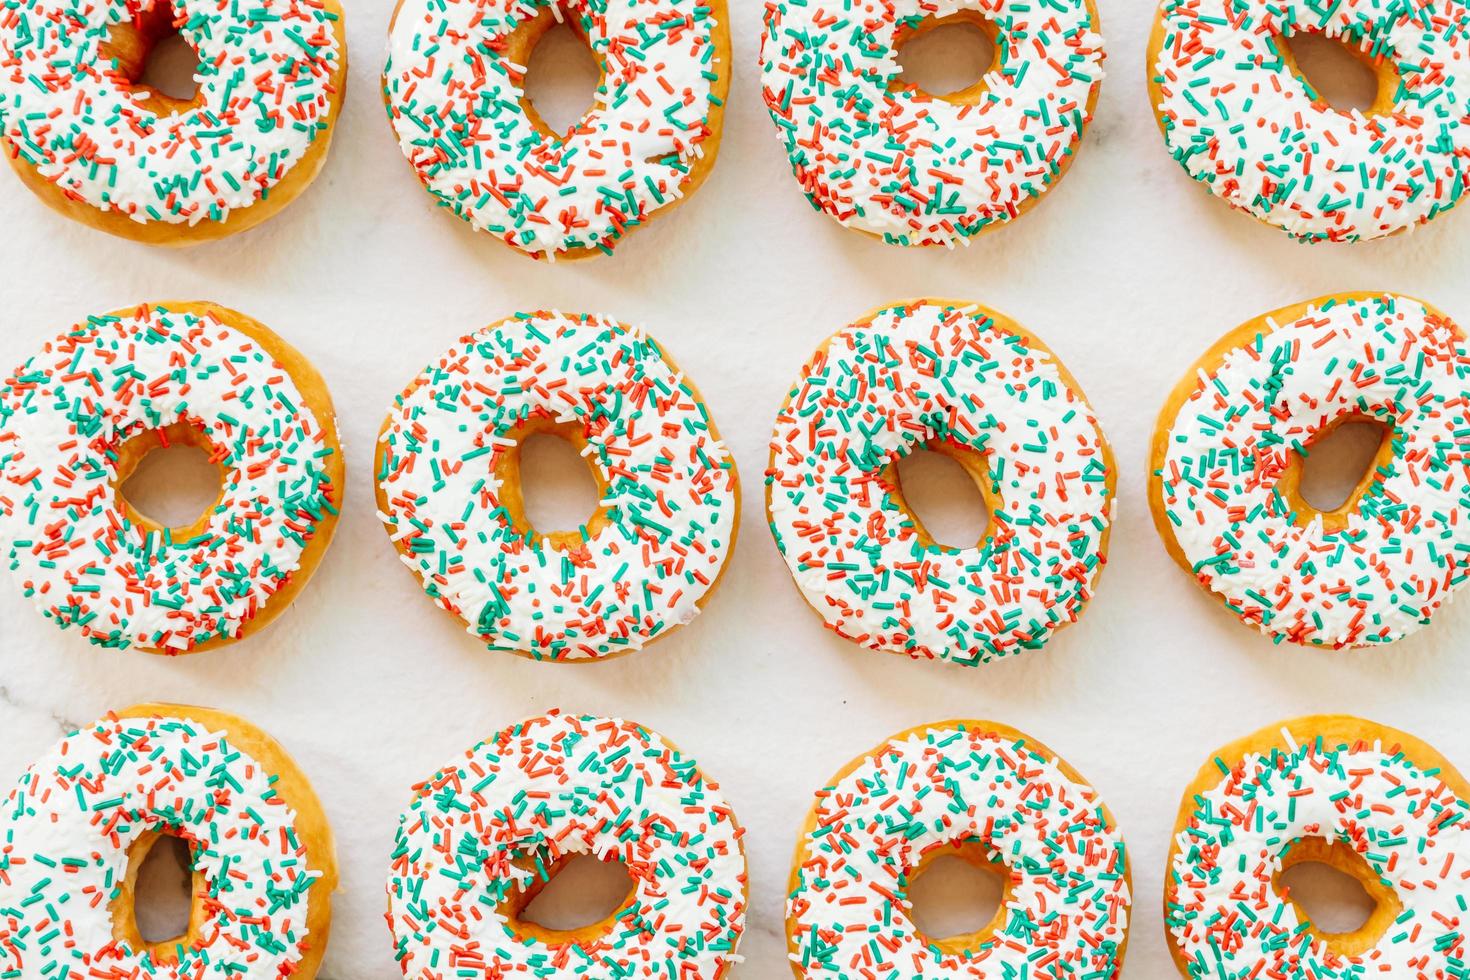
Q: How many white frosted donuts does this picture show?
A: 12